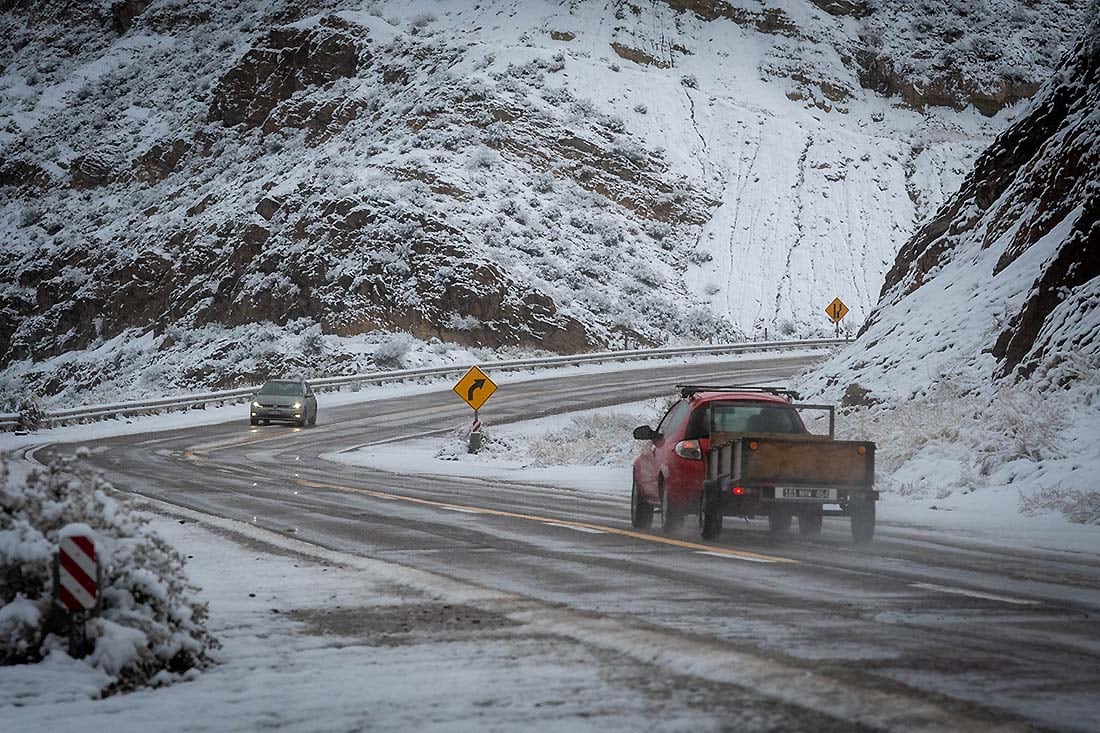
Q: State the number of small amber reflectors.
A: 2